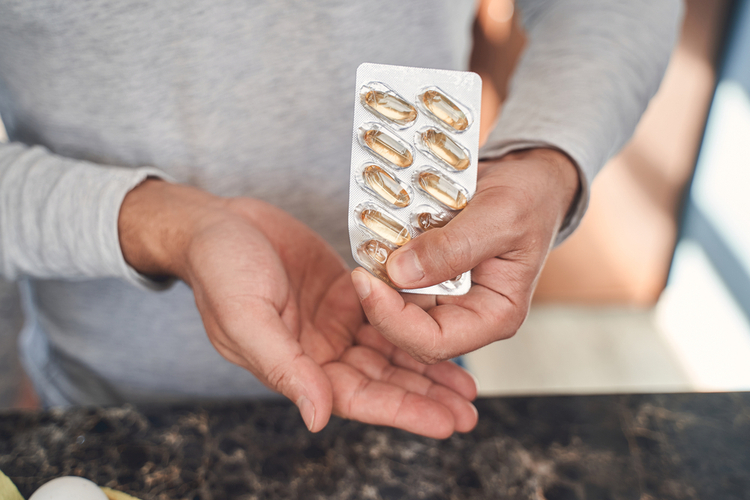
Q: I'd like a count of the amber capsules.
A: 10